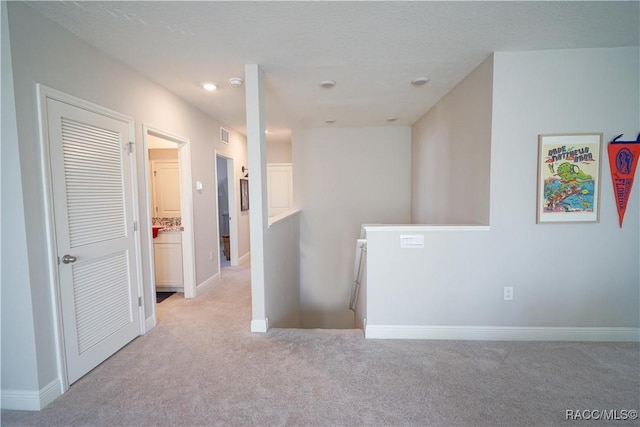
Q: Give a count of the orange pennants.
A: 1